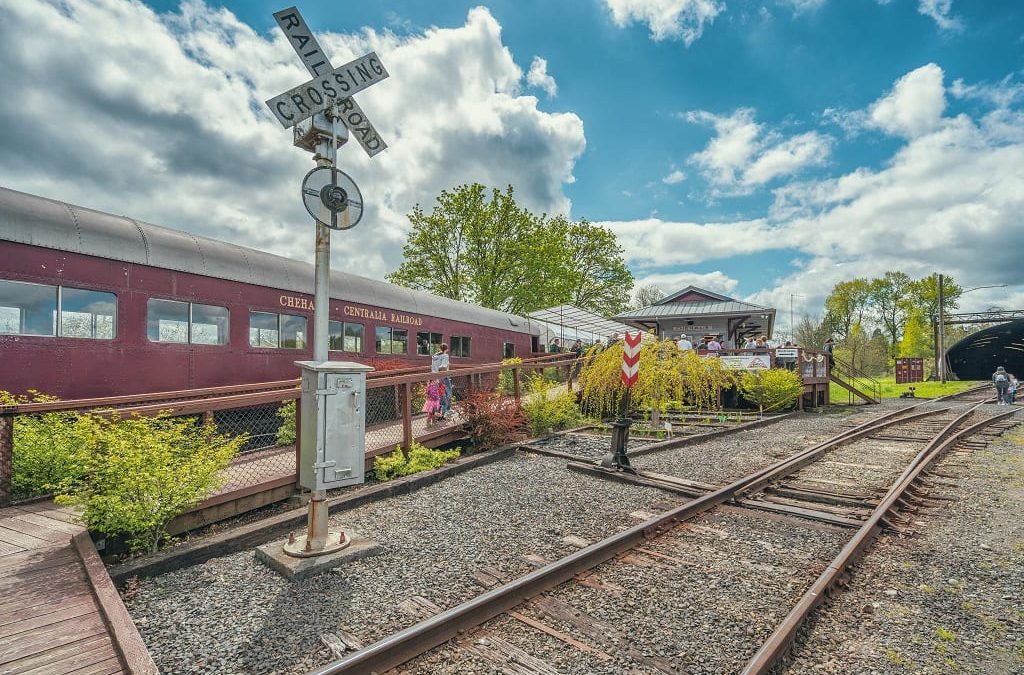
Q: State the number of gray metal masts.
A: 1